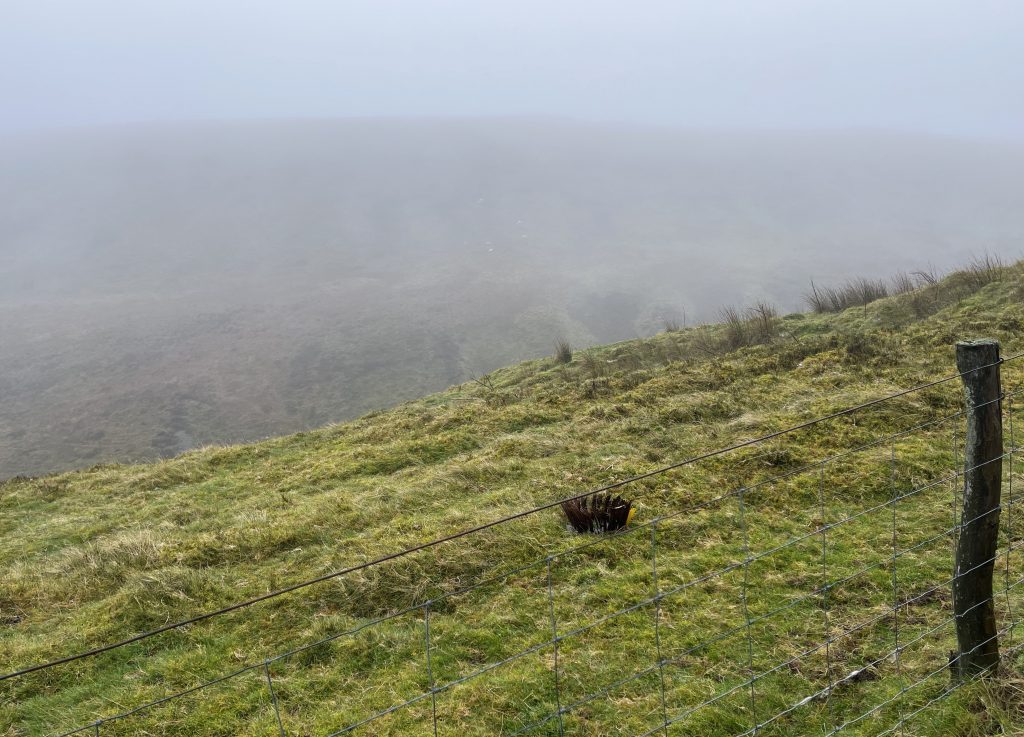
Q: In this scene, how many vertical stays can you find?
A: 10